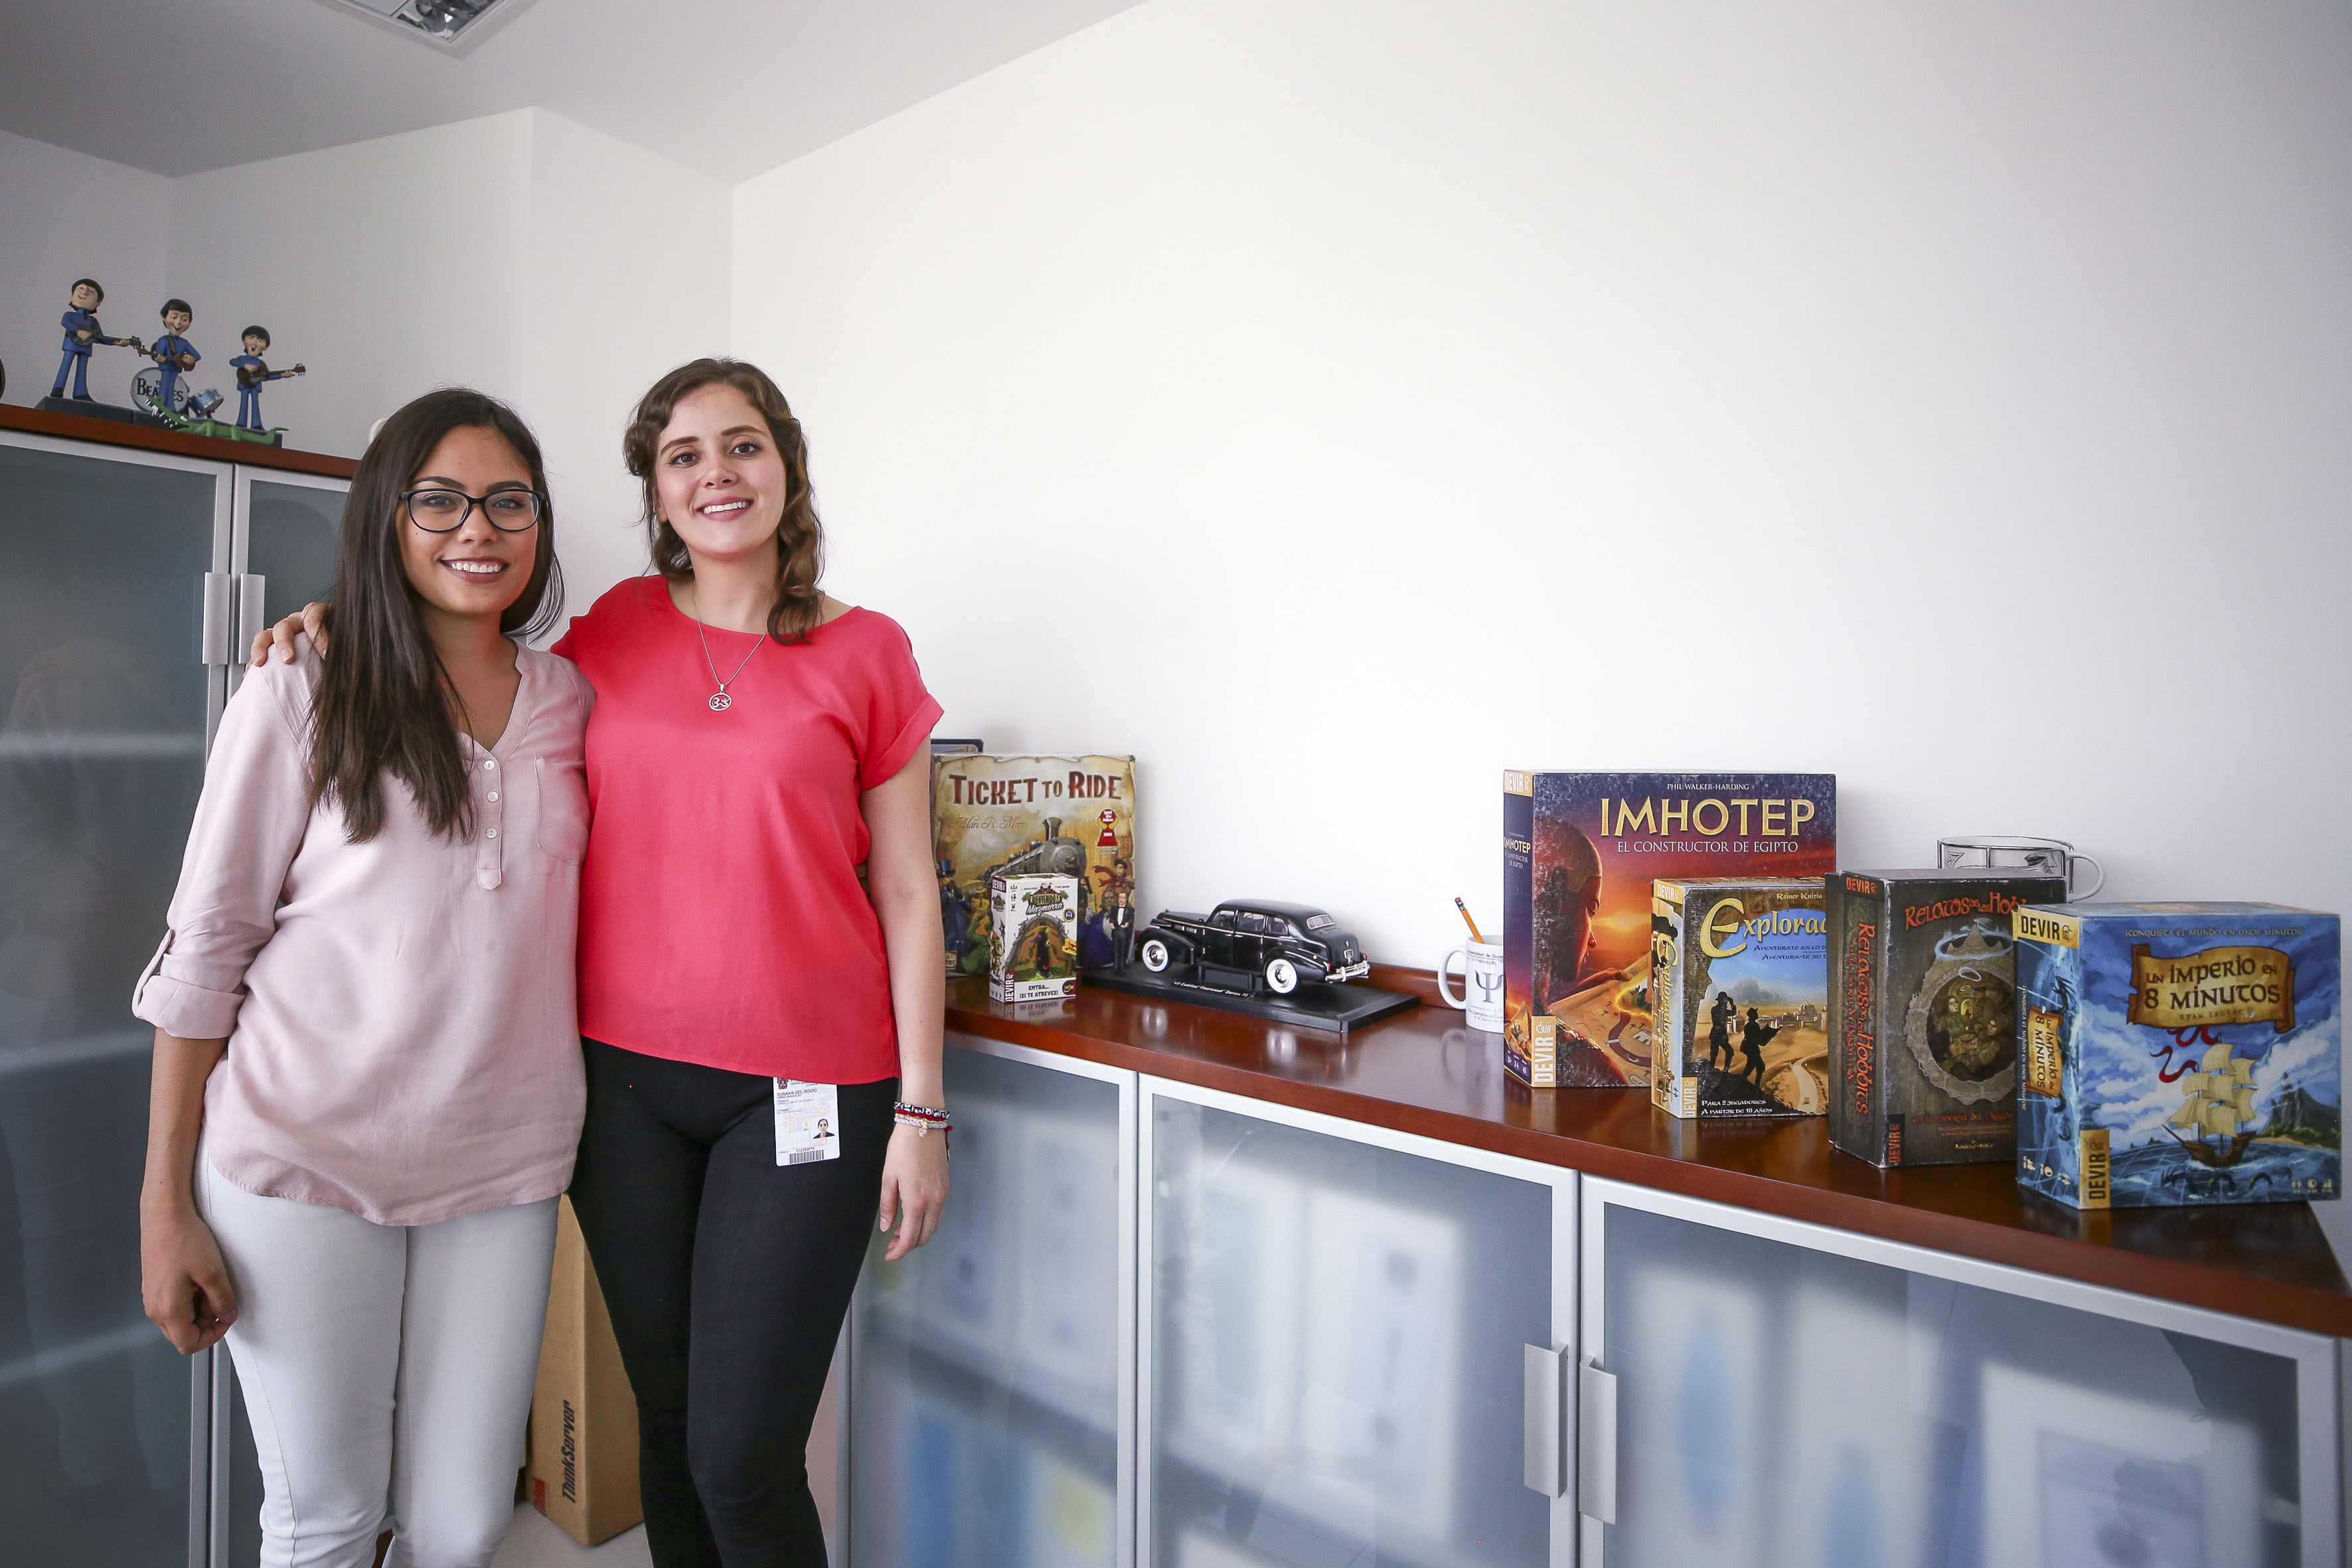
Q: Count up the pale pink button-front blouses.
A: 1